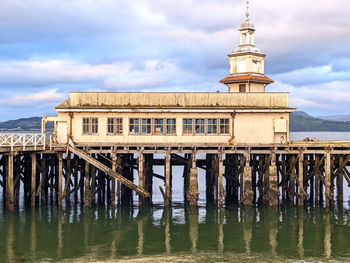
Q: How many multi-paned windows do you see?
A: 12